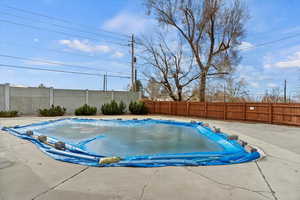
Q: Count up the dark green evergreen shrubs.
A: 5